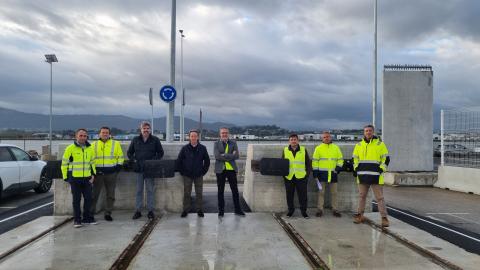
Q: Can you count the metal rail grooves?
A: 4